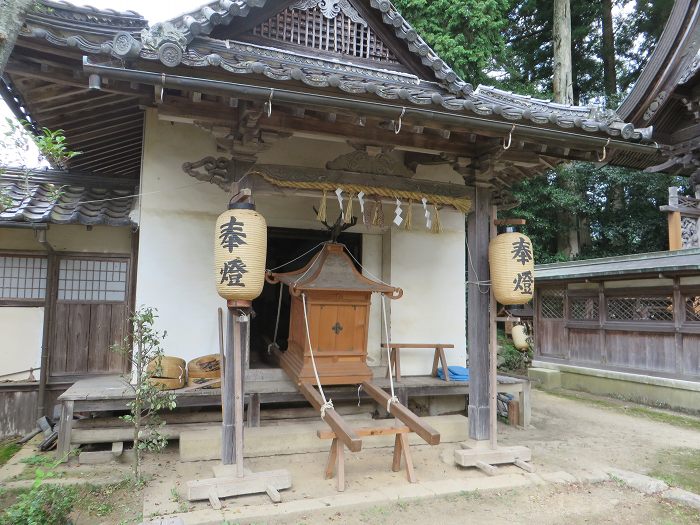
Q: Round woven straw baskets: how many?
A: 2